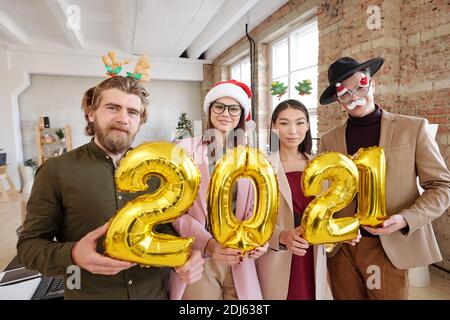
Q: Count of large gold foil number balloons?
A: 4